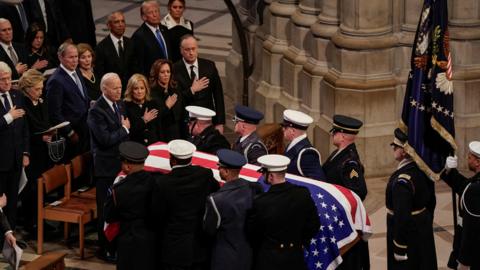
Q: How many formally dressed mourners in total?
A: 13